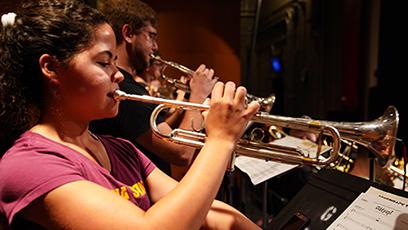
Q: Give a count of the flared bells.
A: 2